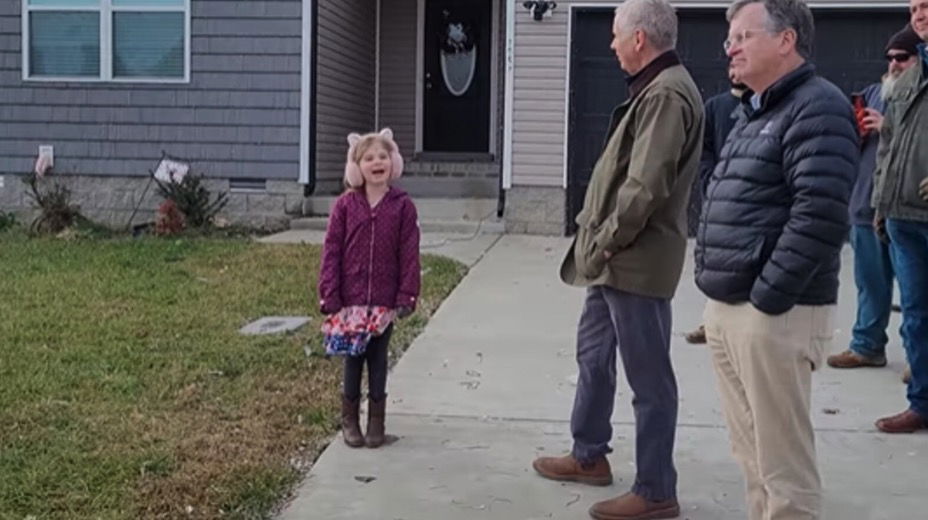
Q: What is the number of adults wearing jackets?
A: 5